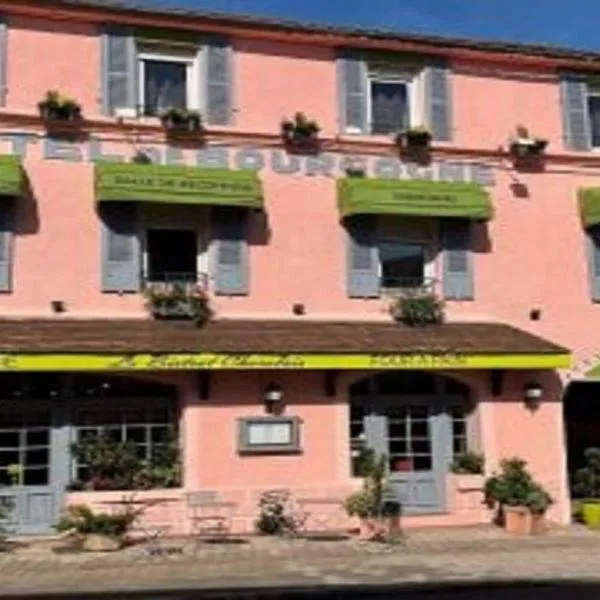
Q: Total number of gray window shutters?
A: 12